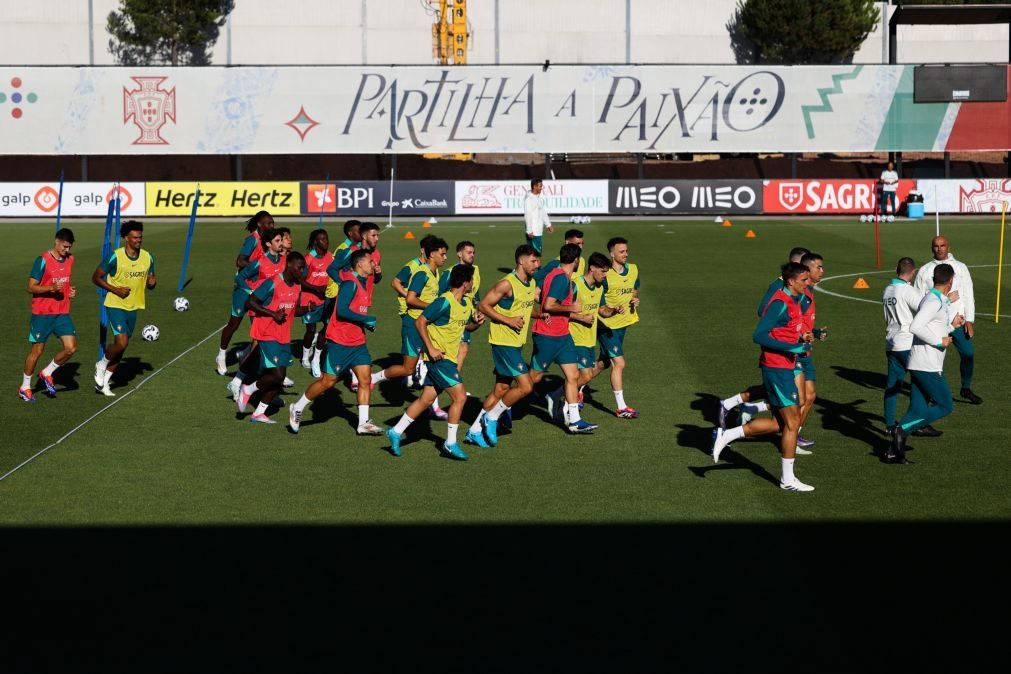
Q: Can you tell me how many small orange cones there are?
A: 5